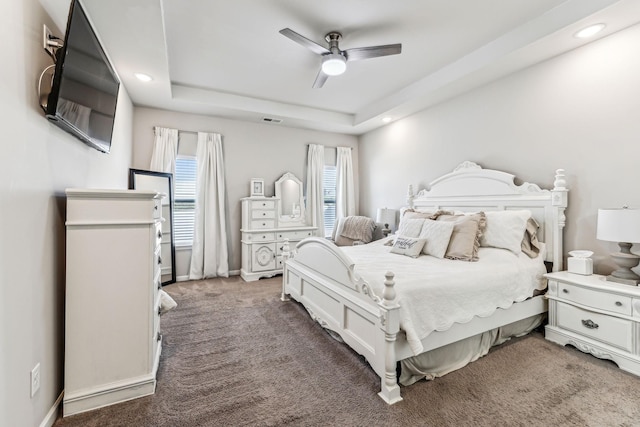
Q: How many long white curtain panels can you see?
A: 4